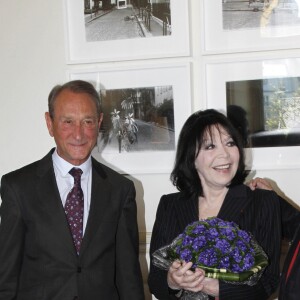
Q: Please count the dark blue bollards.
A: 0